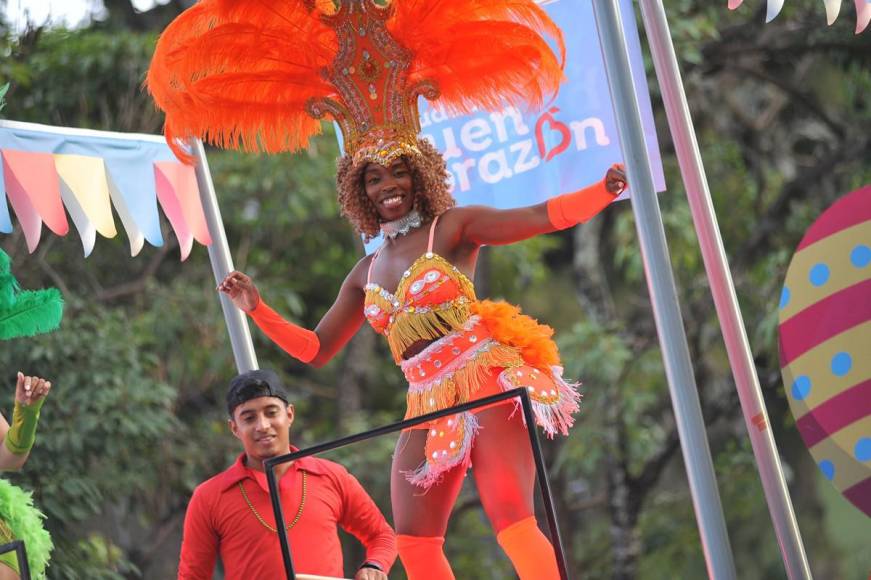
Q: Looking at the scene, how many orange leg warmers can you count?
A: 2